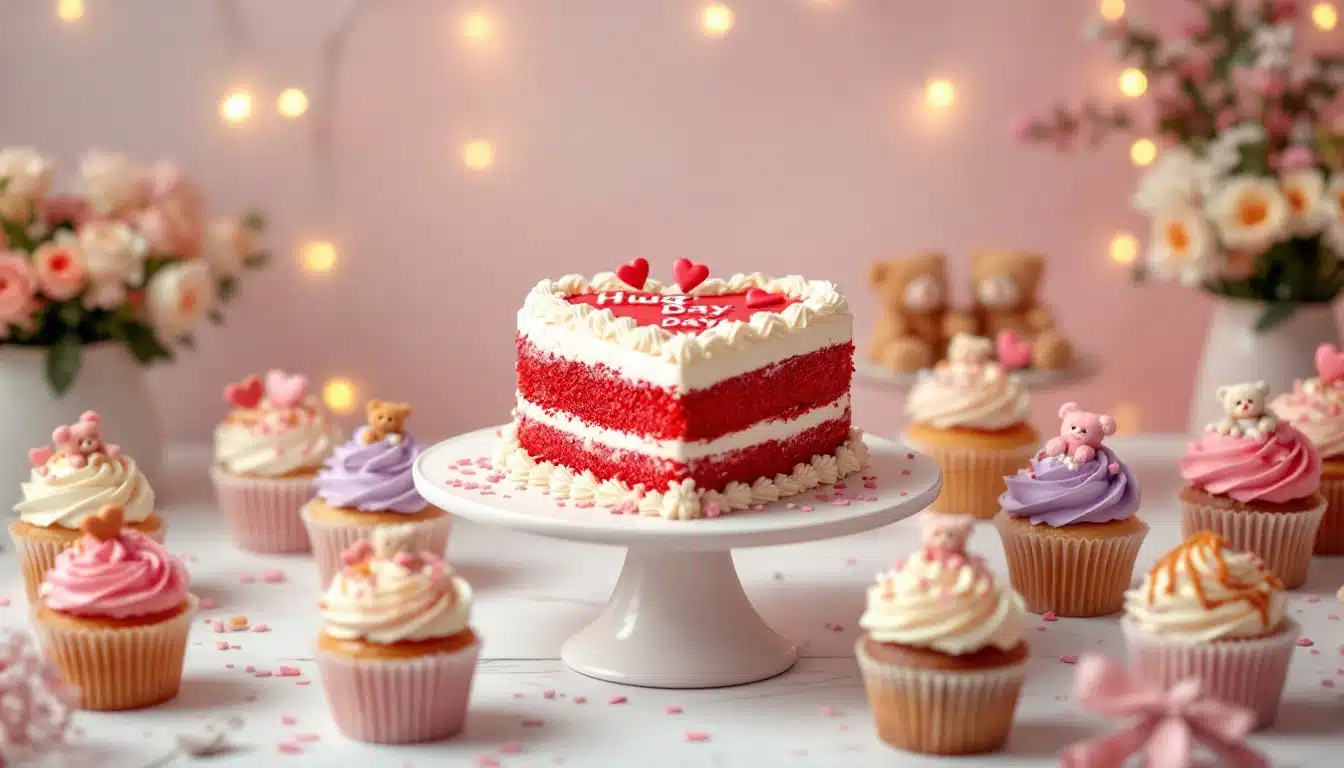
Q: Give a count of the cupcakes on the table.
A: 11